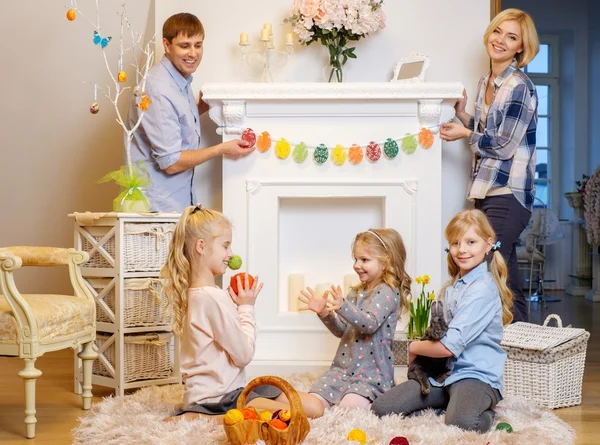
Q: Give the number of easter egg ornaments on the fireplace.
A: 11